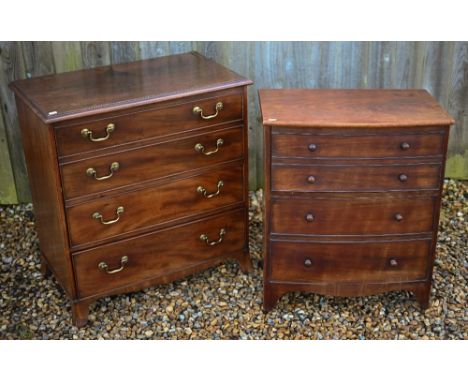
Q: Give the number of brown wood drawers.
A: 8